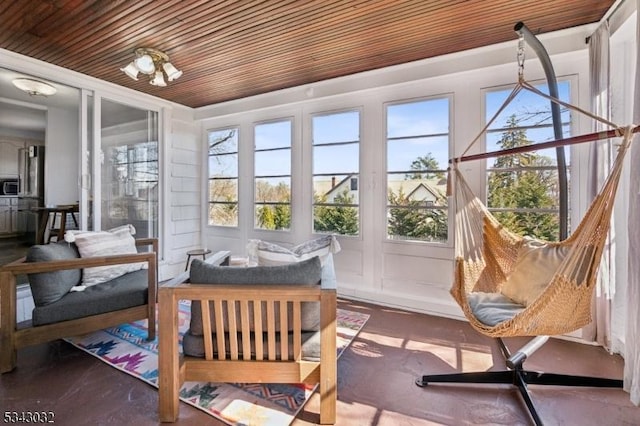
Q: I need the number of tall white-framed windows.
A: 5